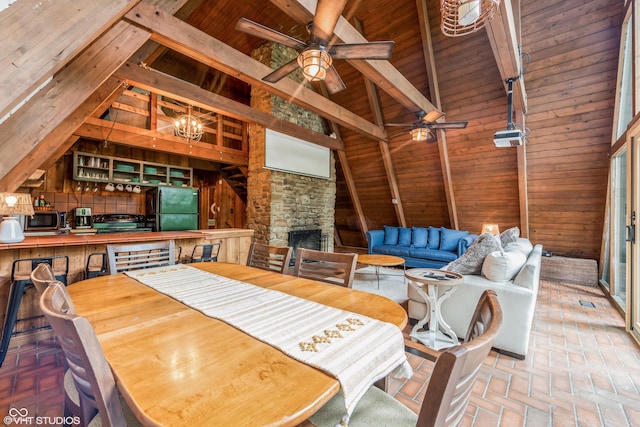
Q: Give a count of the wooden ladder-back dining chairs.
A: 6